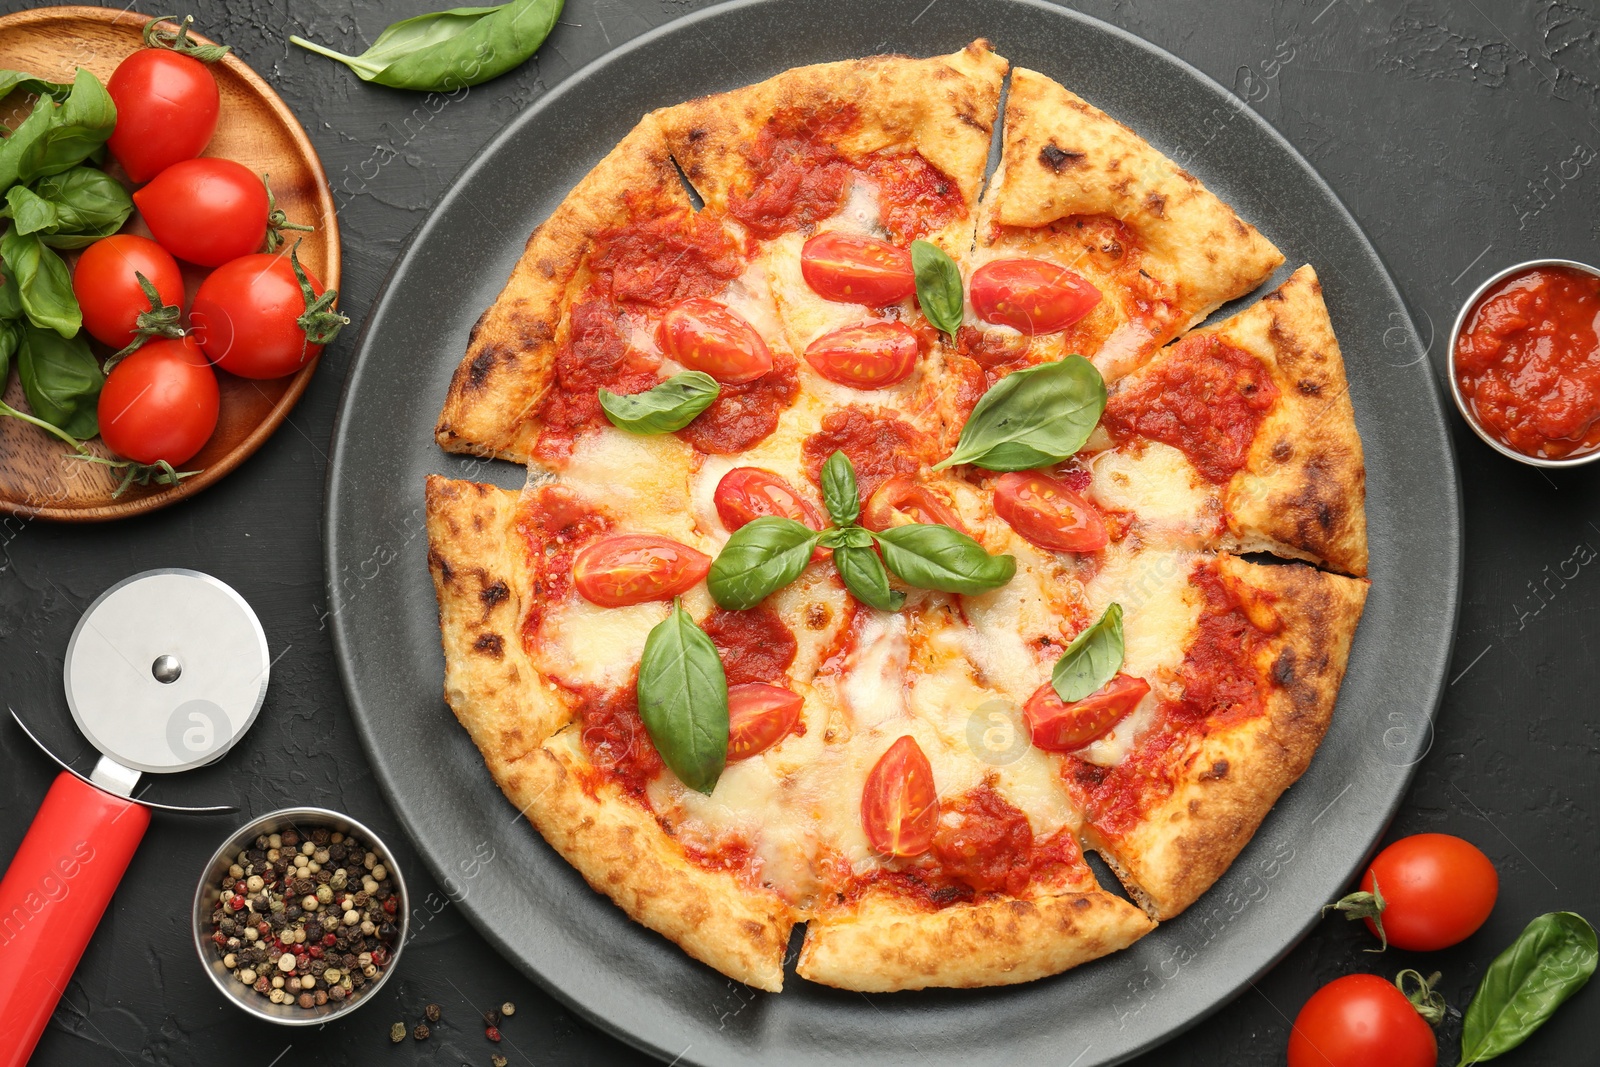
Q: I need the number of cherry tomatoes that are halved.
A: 11